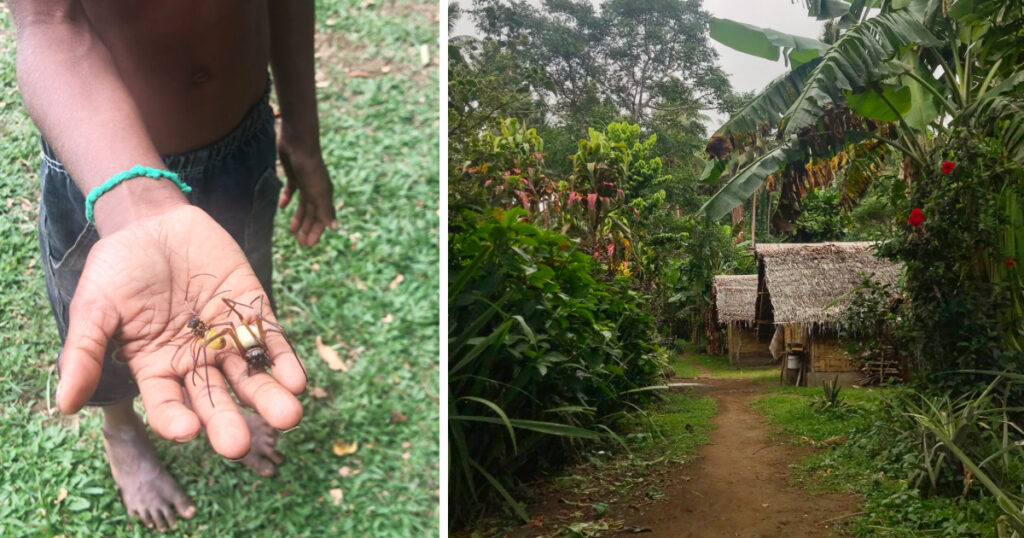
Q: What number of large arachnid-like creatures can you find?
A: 2